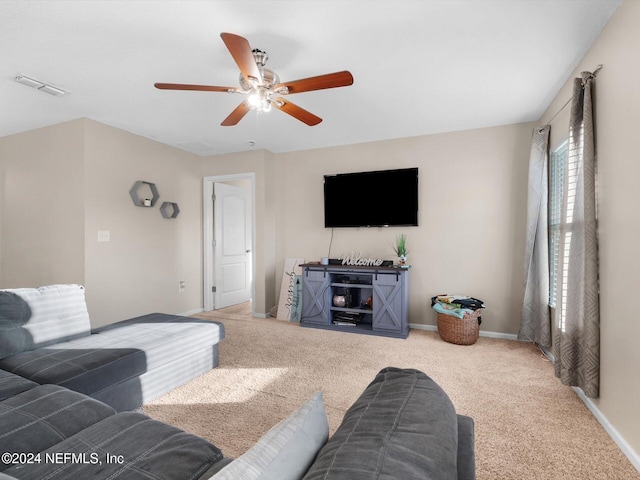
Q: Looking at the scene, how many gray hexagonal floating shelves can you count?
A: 2